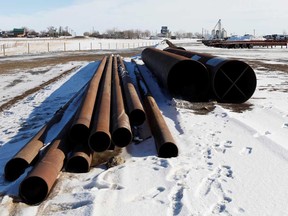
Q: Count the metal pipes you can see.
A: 10